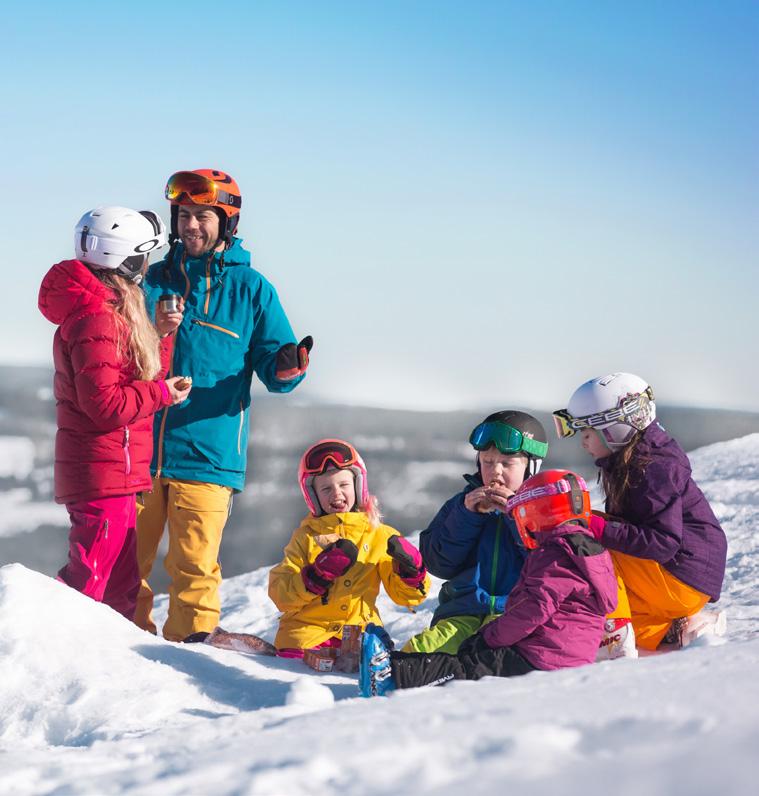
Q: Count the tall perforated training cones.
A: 0